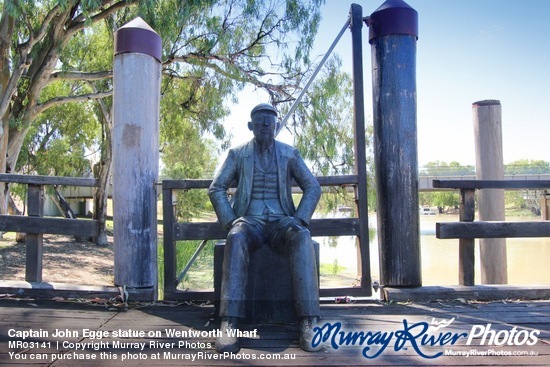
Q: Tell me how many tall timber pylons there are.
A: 3